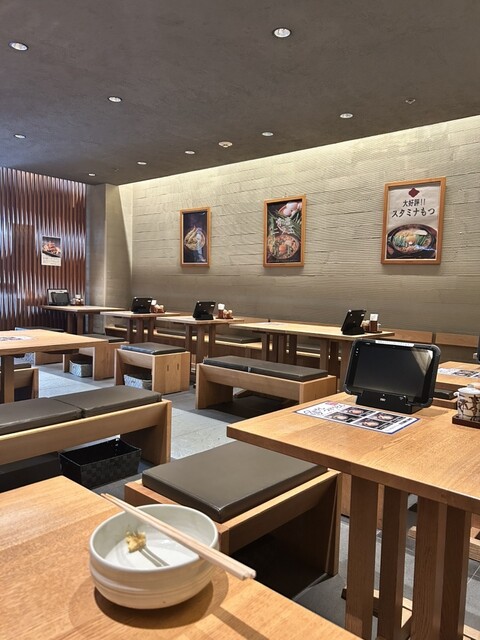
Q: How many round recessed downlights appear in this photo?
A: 9